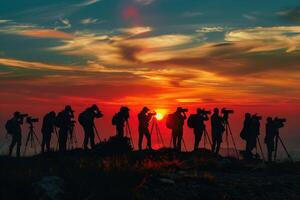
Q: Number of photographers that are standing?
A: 11